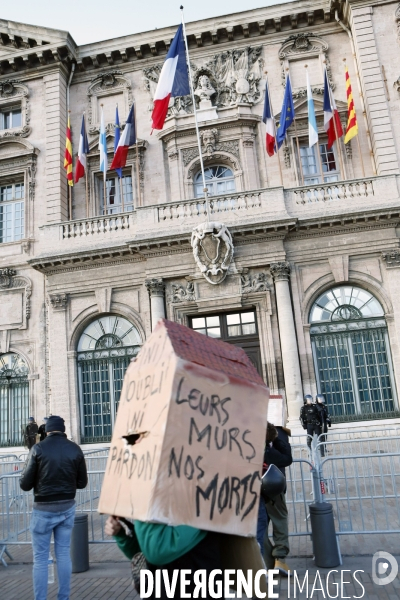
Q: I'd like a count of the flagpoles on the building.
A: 11